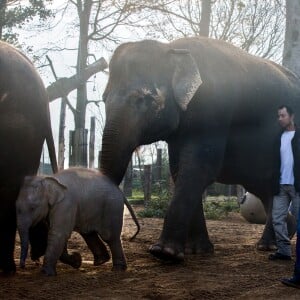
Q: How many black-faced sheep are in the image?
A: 0